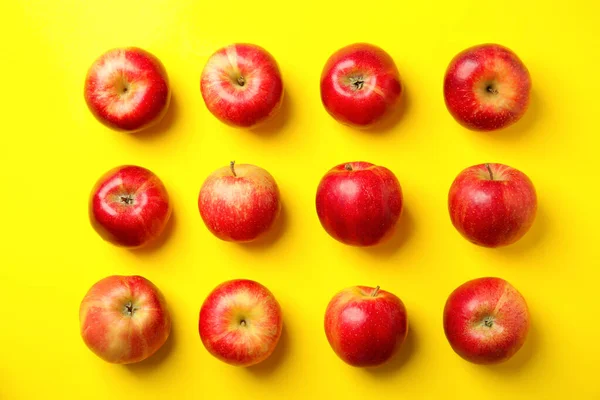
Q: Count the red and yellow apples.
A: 12